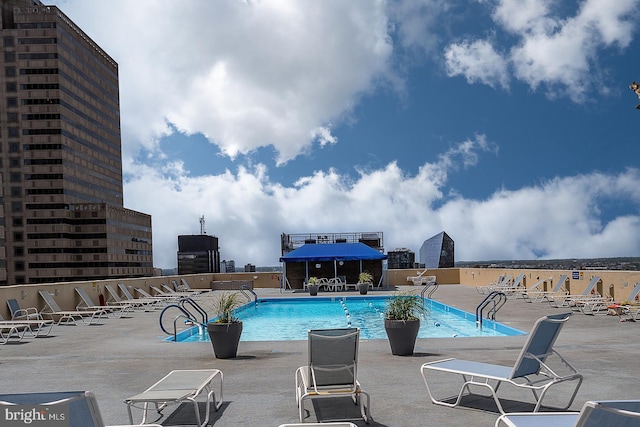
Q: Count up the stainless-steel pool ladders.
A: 4